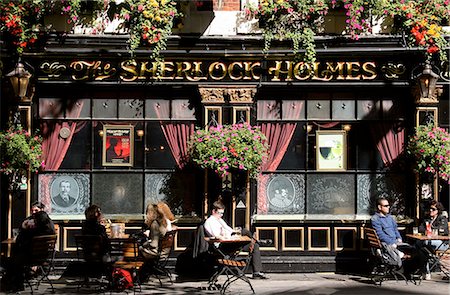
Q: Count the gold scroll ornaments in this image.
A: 2